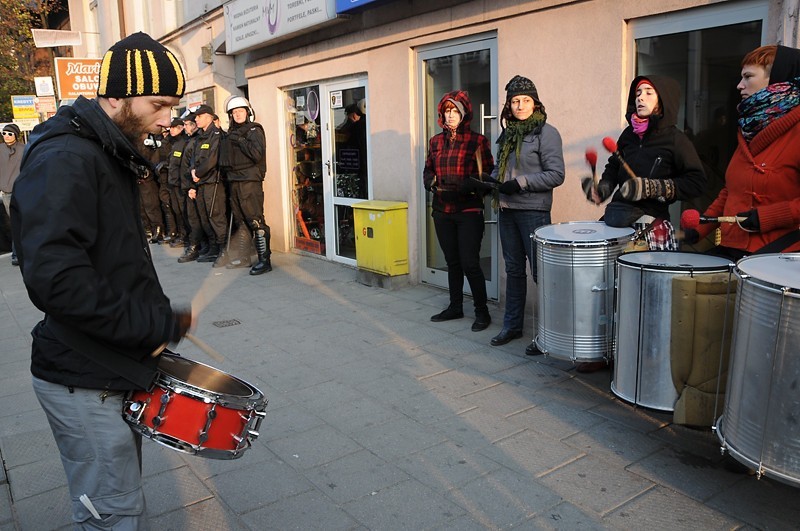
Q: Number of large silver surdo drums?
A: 3